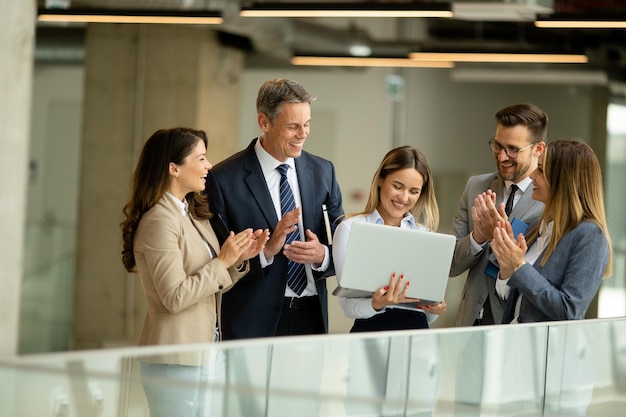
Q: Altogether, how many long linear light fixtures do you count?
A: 5